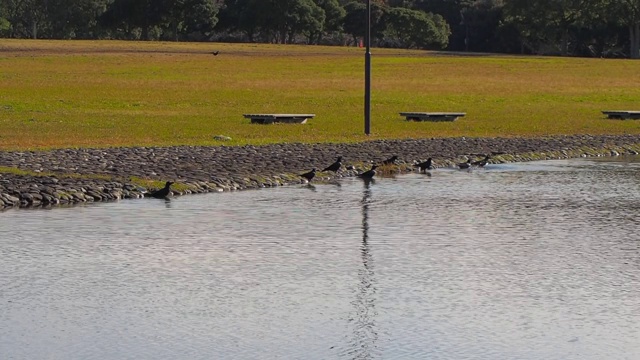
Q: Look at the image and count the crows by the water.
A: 8